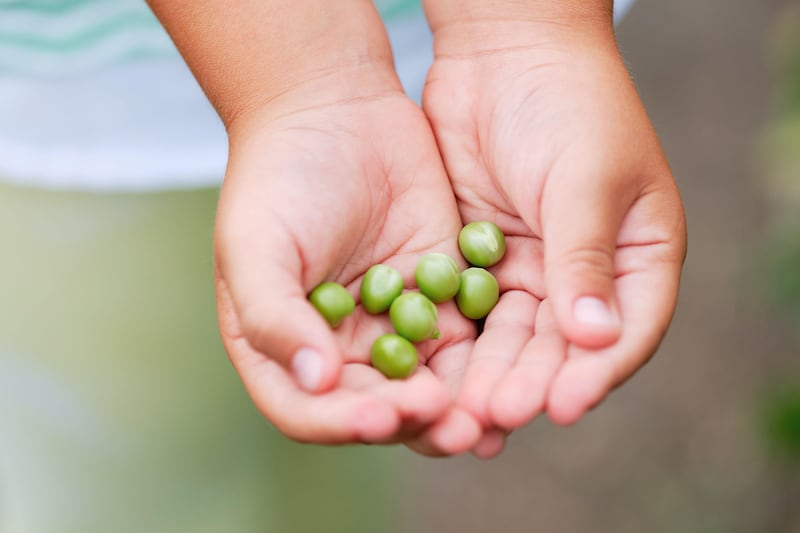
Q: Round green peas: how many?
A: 7